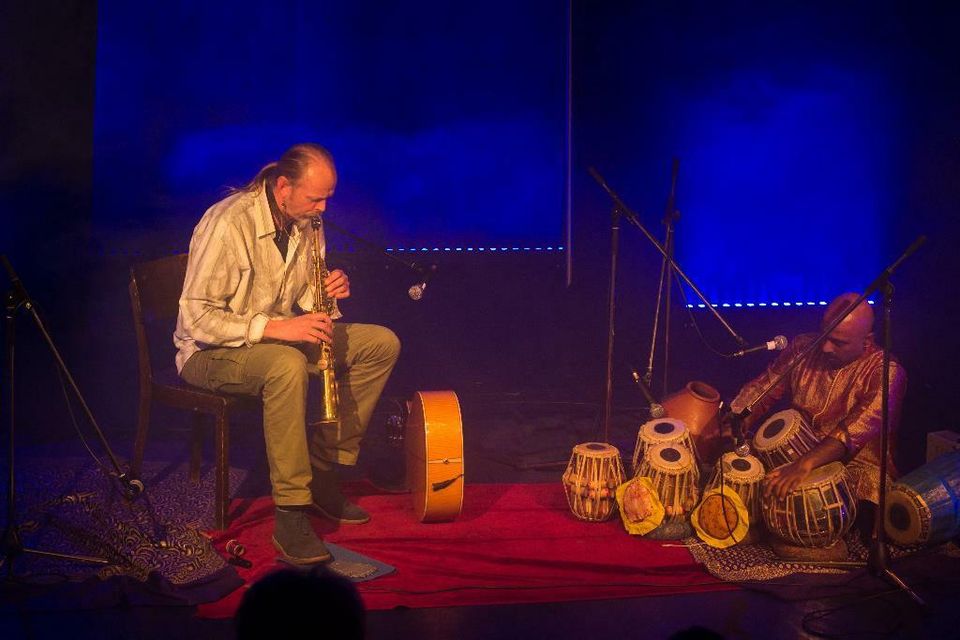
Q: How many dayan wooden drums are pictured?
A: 5